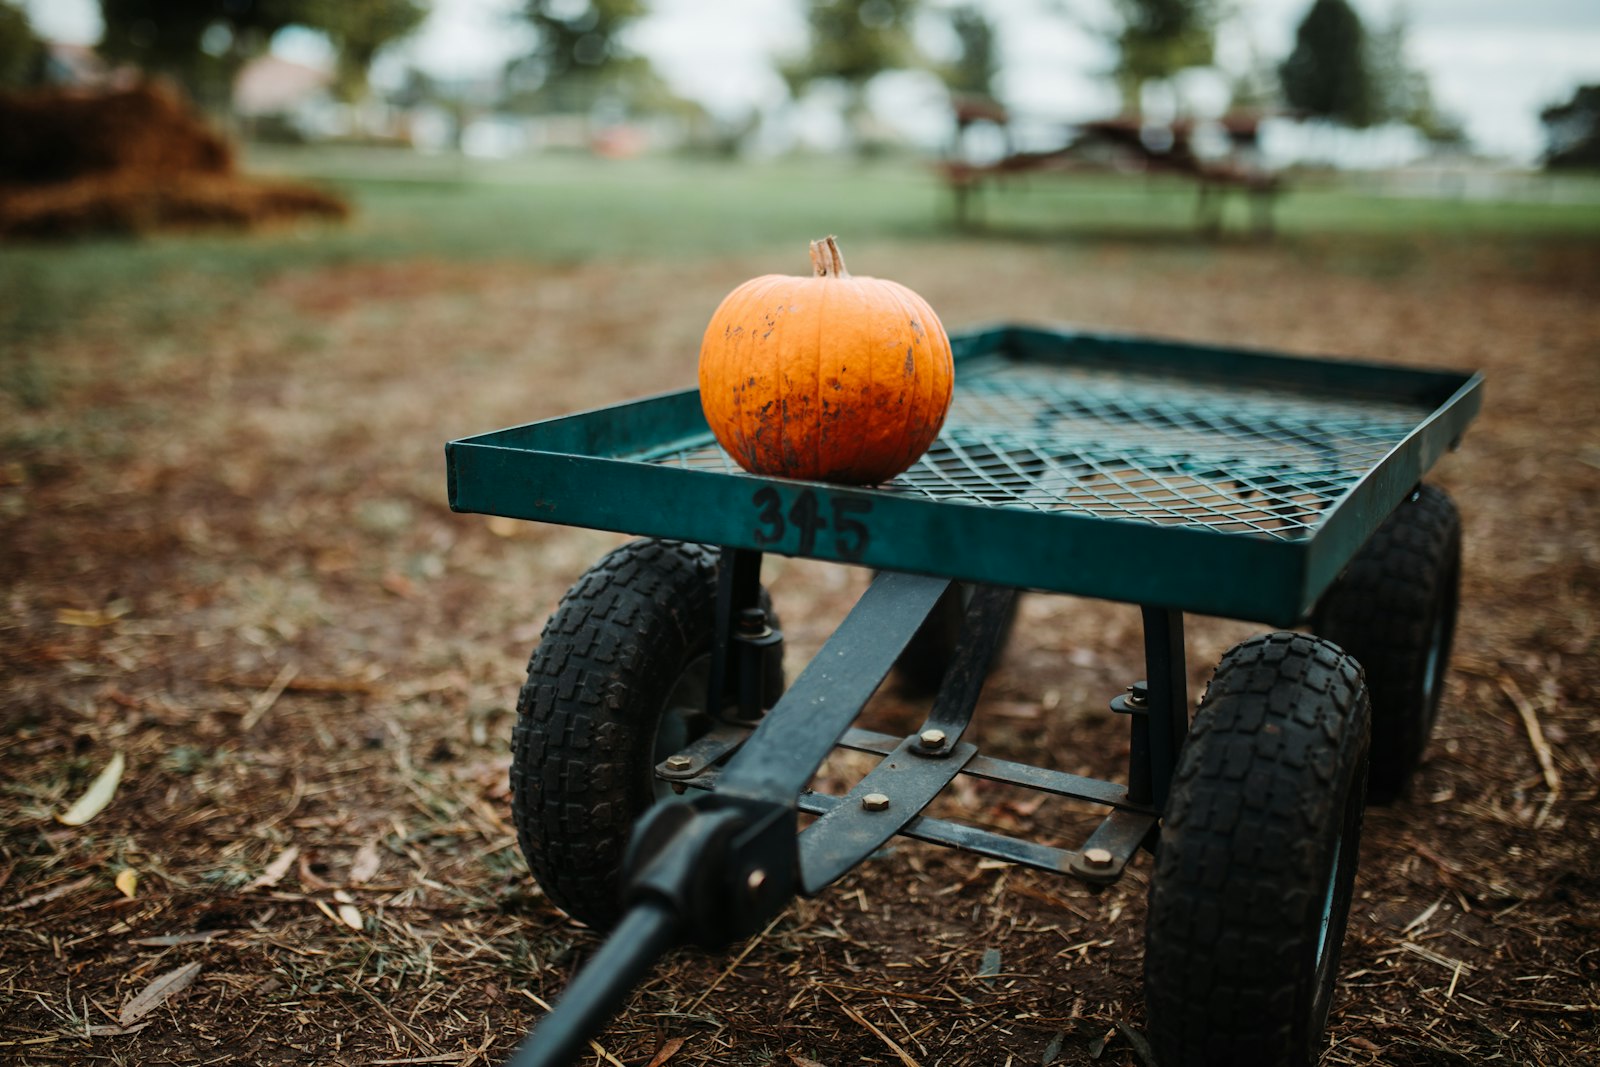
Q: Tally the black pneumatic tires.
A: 4